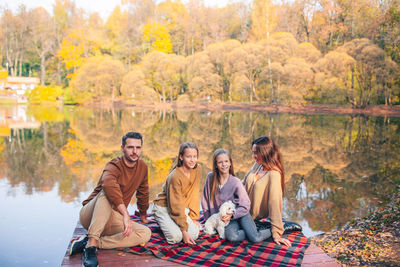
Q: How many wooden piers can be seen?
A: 1